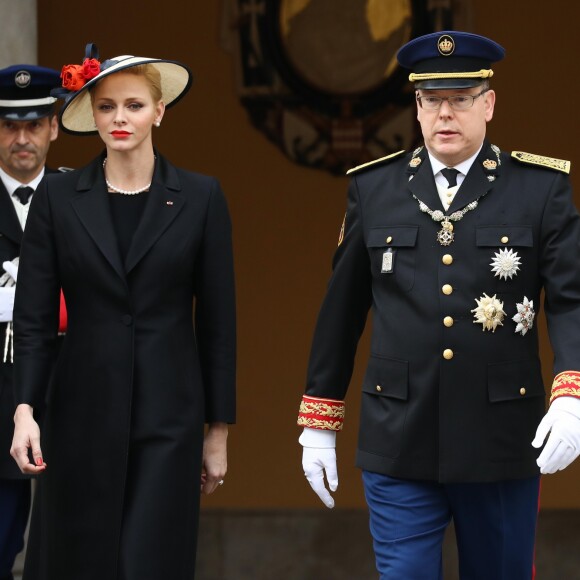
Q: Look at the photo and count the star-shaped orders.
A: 3